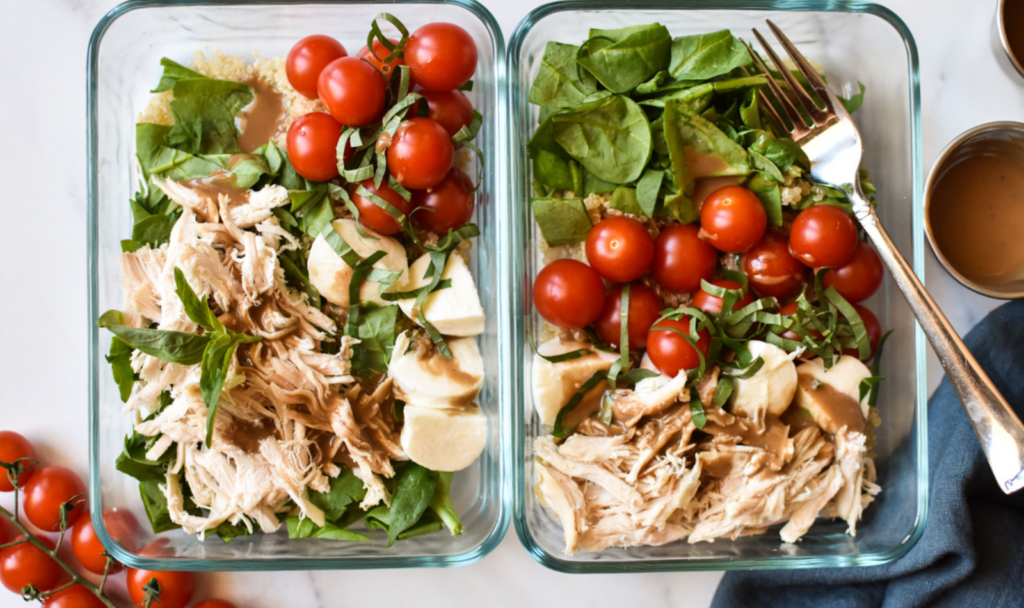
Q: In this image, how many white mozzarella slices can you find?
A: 7